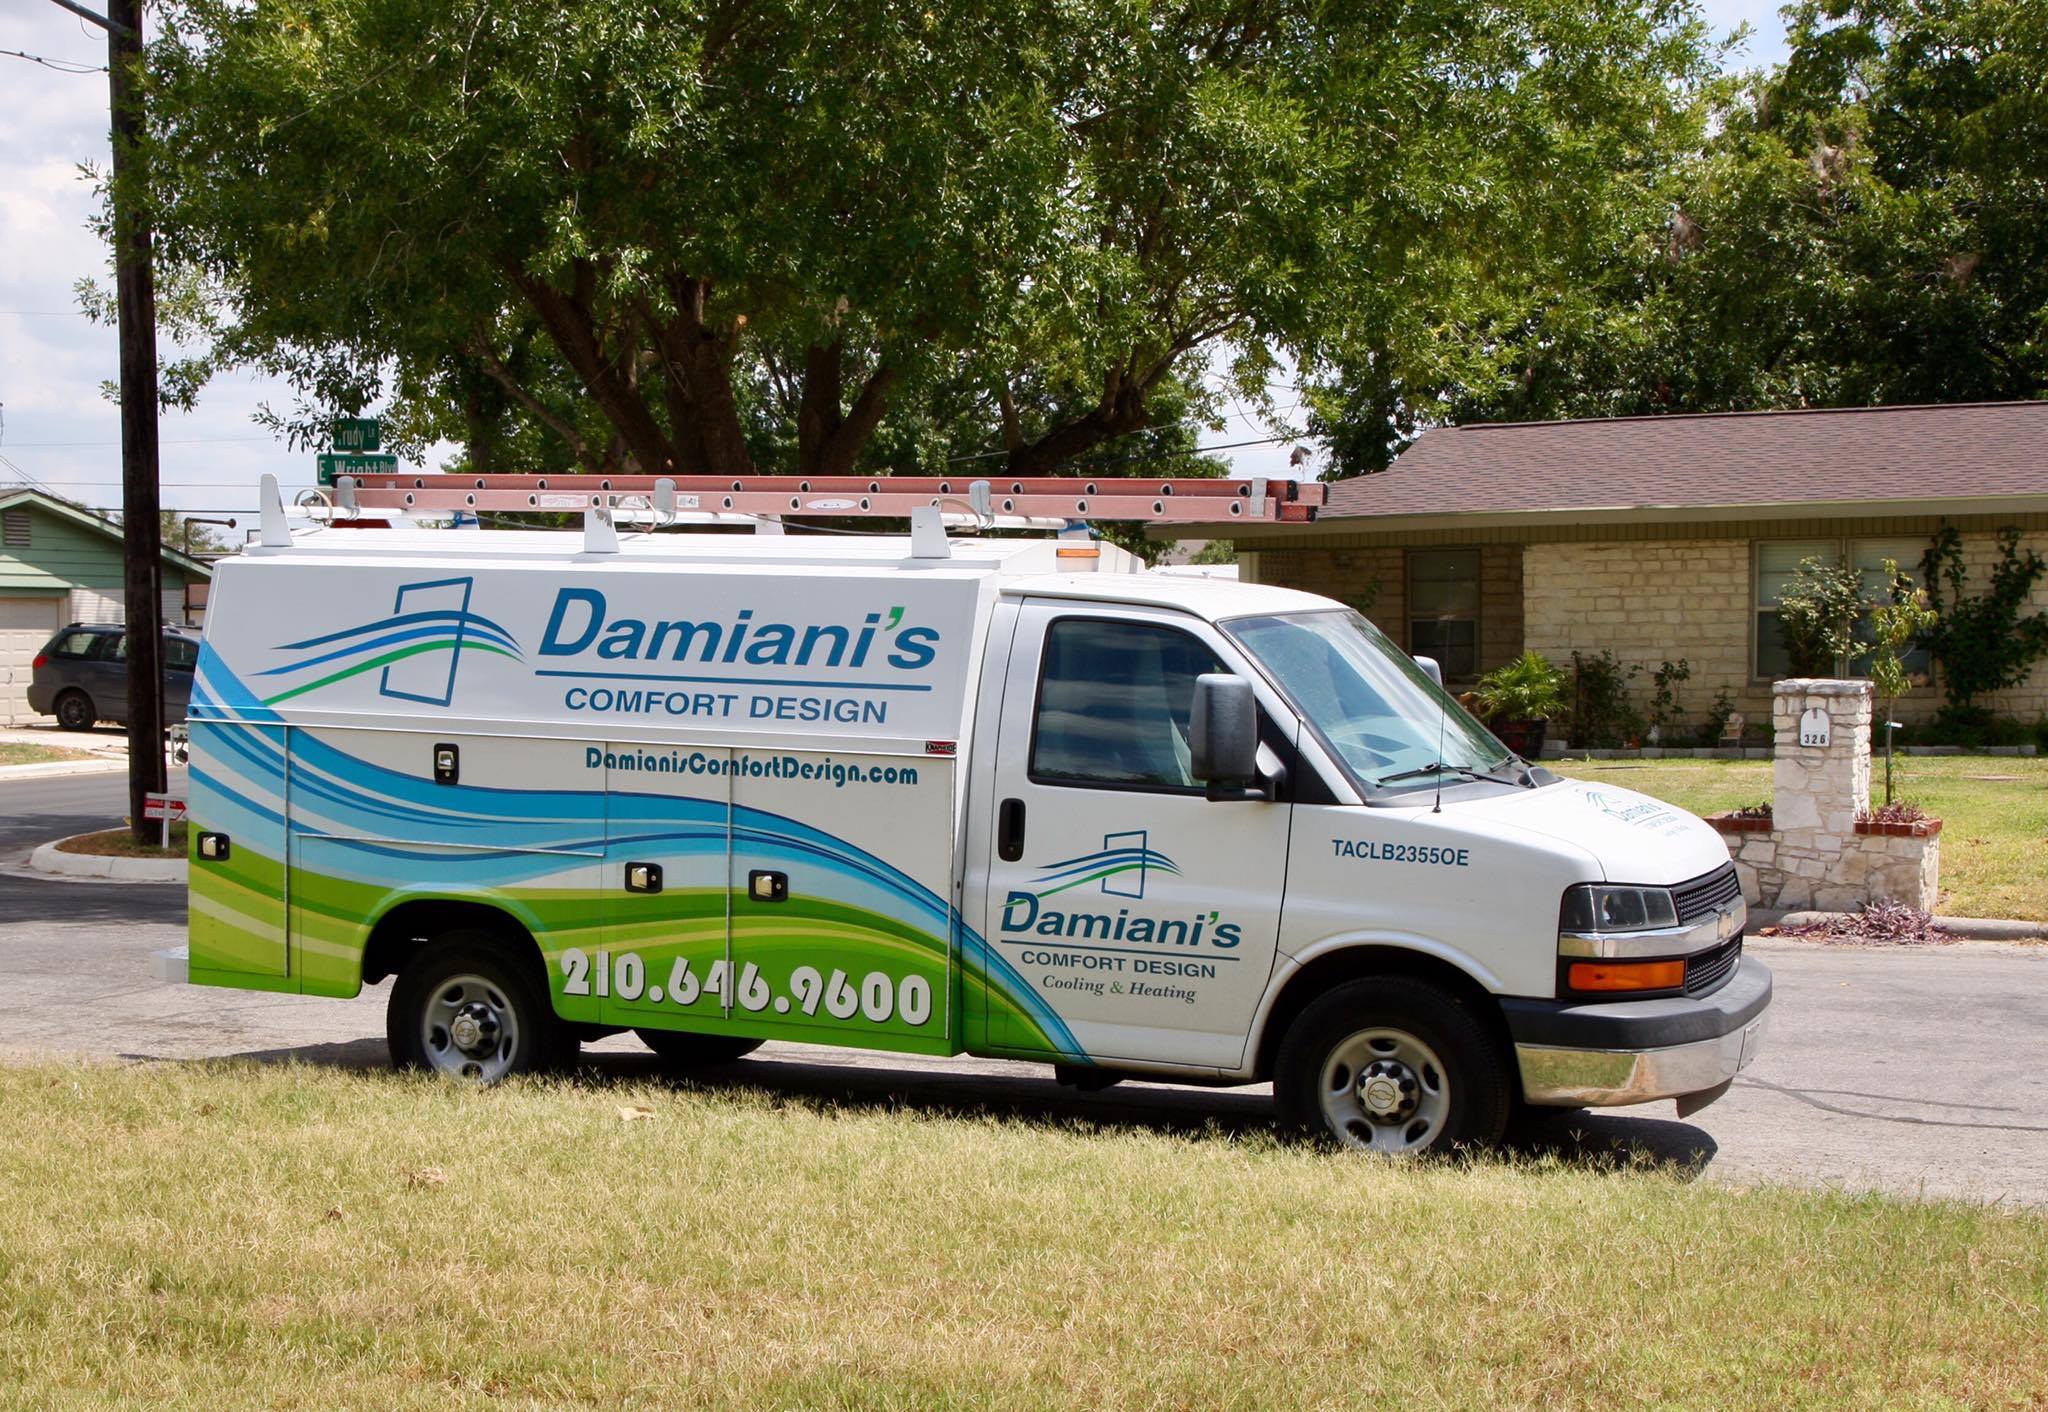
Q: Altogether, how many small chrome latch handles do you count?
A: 4